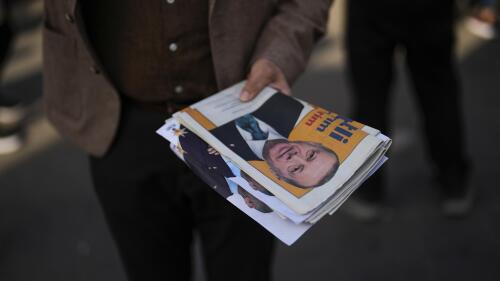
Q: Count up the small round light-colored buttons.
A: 3